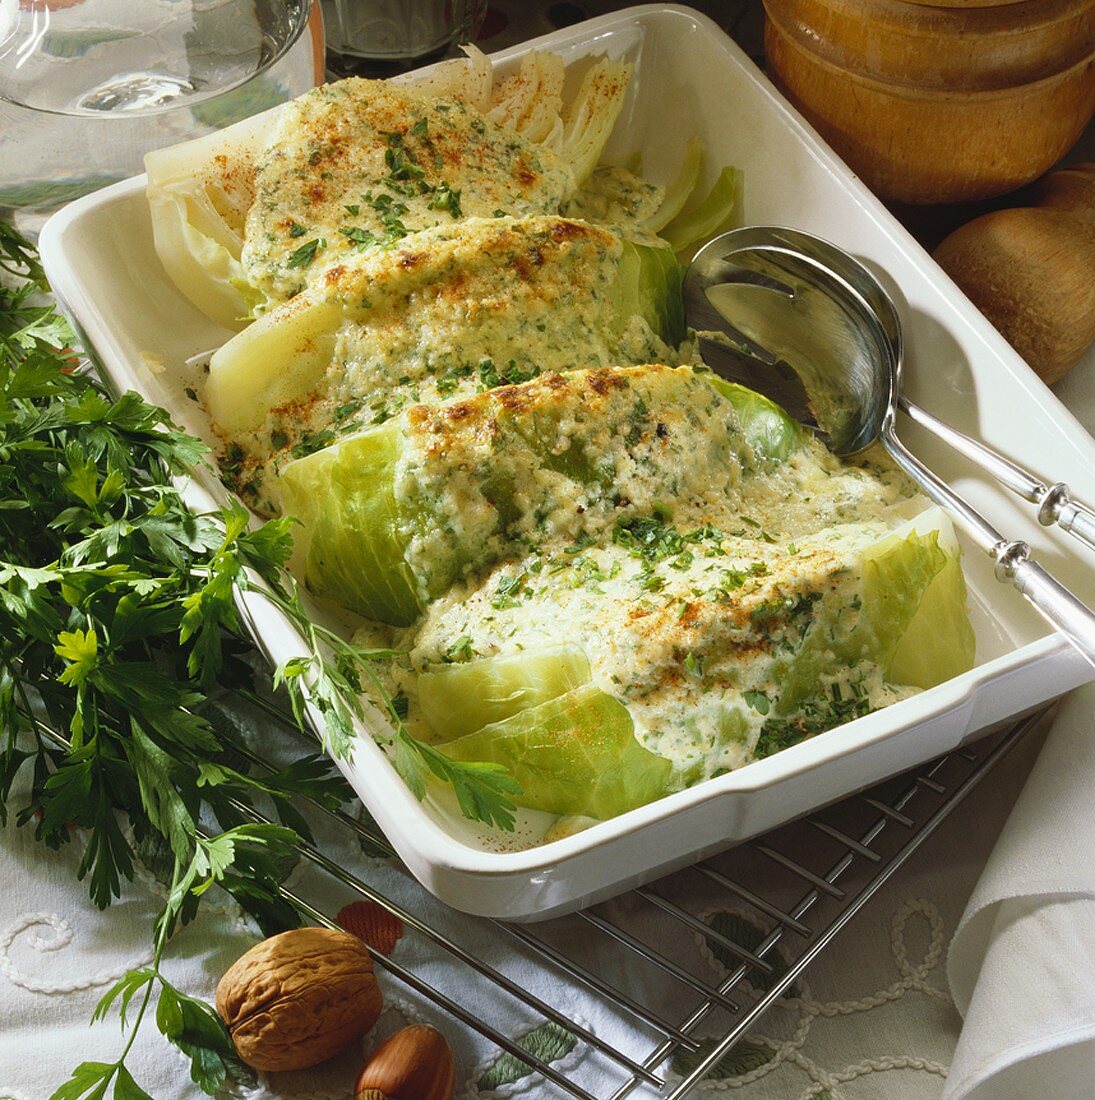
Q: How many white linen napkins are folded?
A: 1